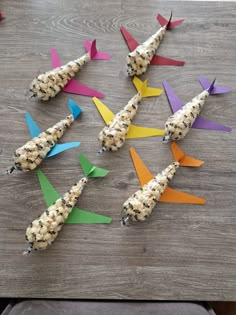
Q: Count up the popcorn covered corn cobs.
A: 7